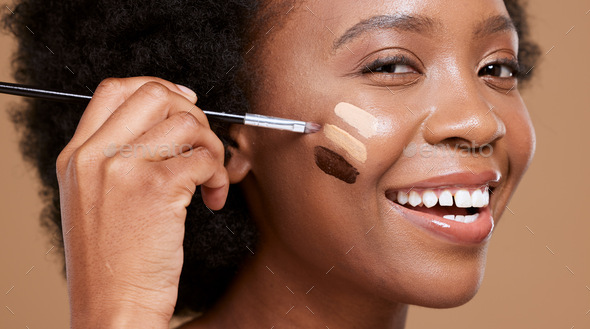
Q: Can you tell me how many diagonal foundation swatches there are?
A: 3